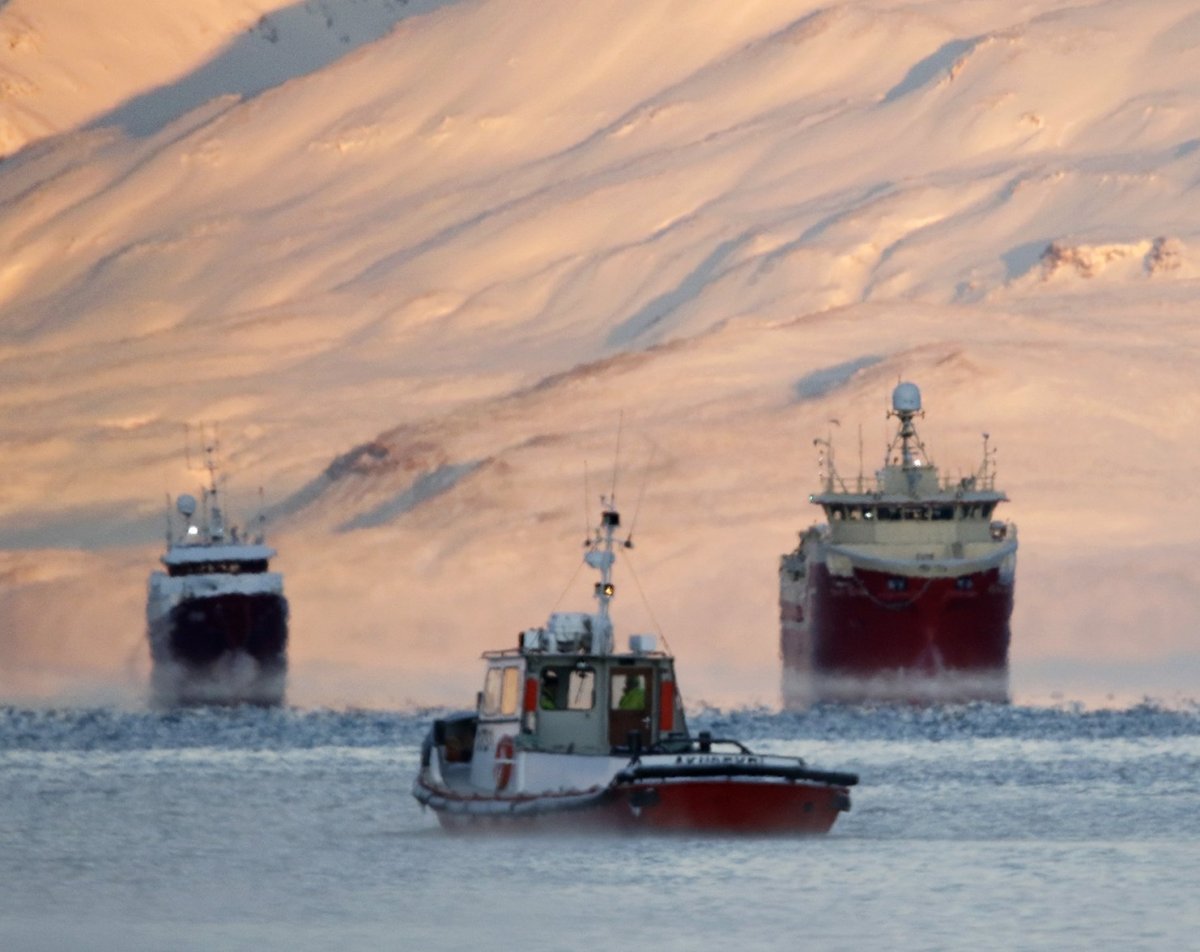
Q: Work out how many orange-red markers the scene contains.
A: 2